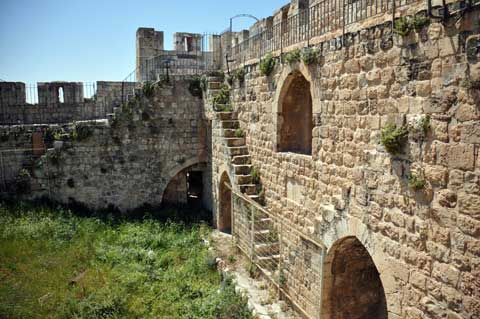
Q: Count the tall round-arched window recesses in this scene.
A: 1